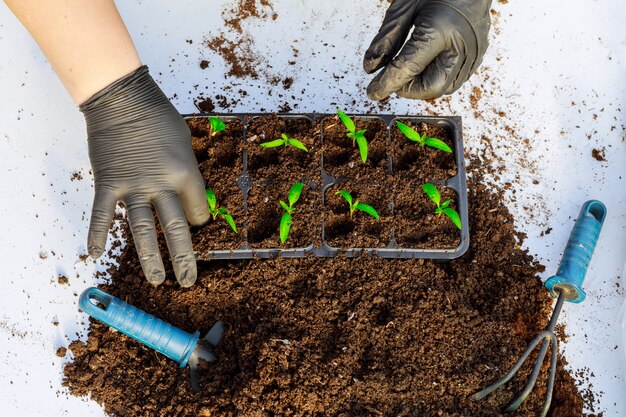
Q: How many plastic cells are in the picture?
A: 8